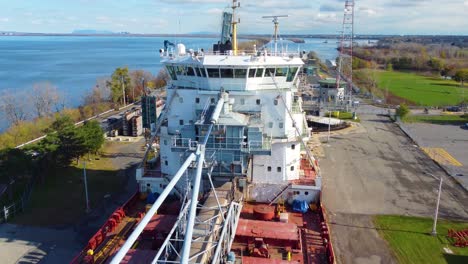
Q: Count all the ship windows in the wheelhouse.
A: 13